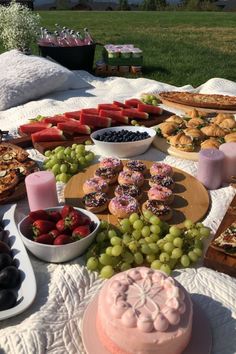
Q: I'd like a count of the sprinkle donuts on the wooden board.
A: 12